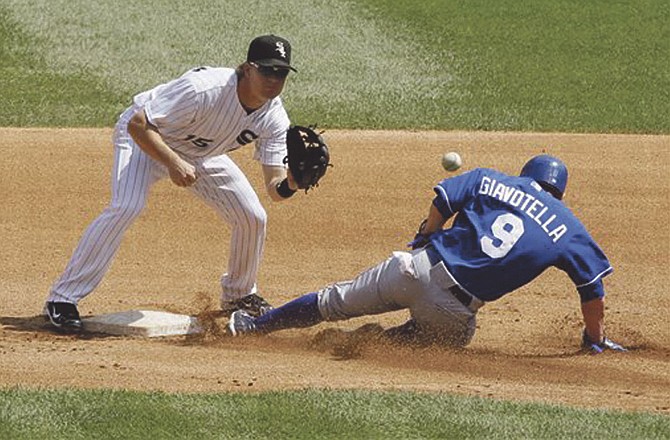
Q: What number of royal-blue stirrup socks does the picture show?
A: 1